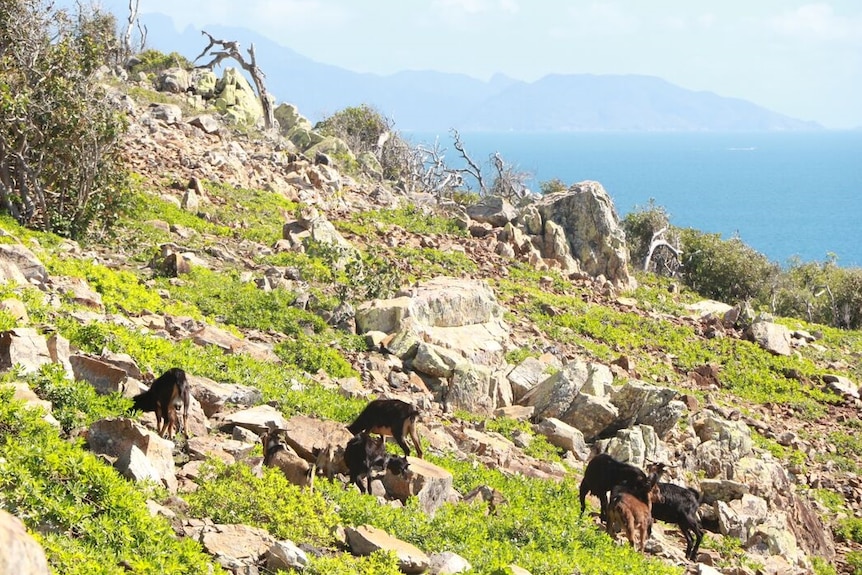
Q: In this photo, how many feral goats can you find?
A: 7